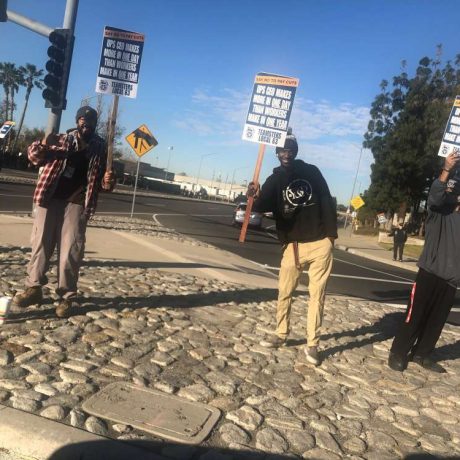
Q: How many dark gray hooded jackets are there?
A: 1